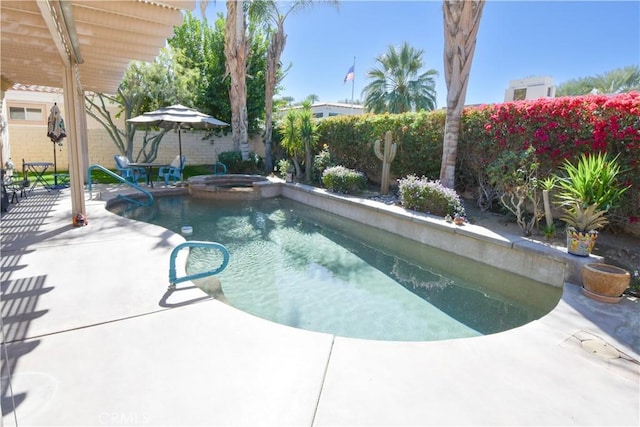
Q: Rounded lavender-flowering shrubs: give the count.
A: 2